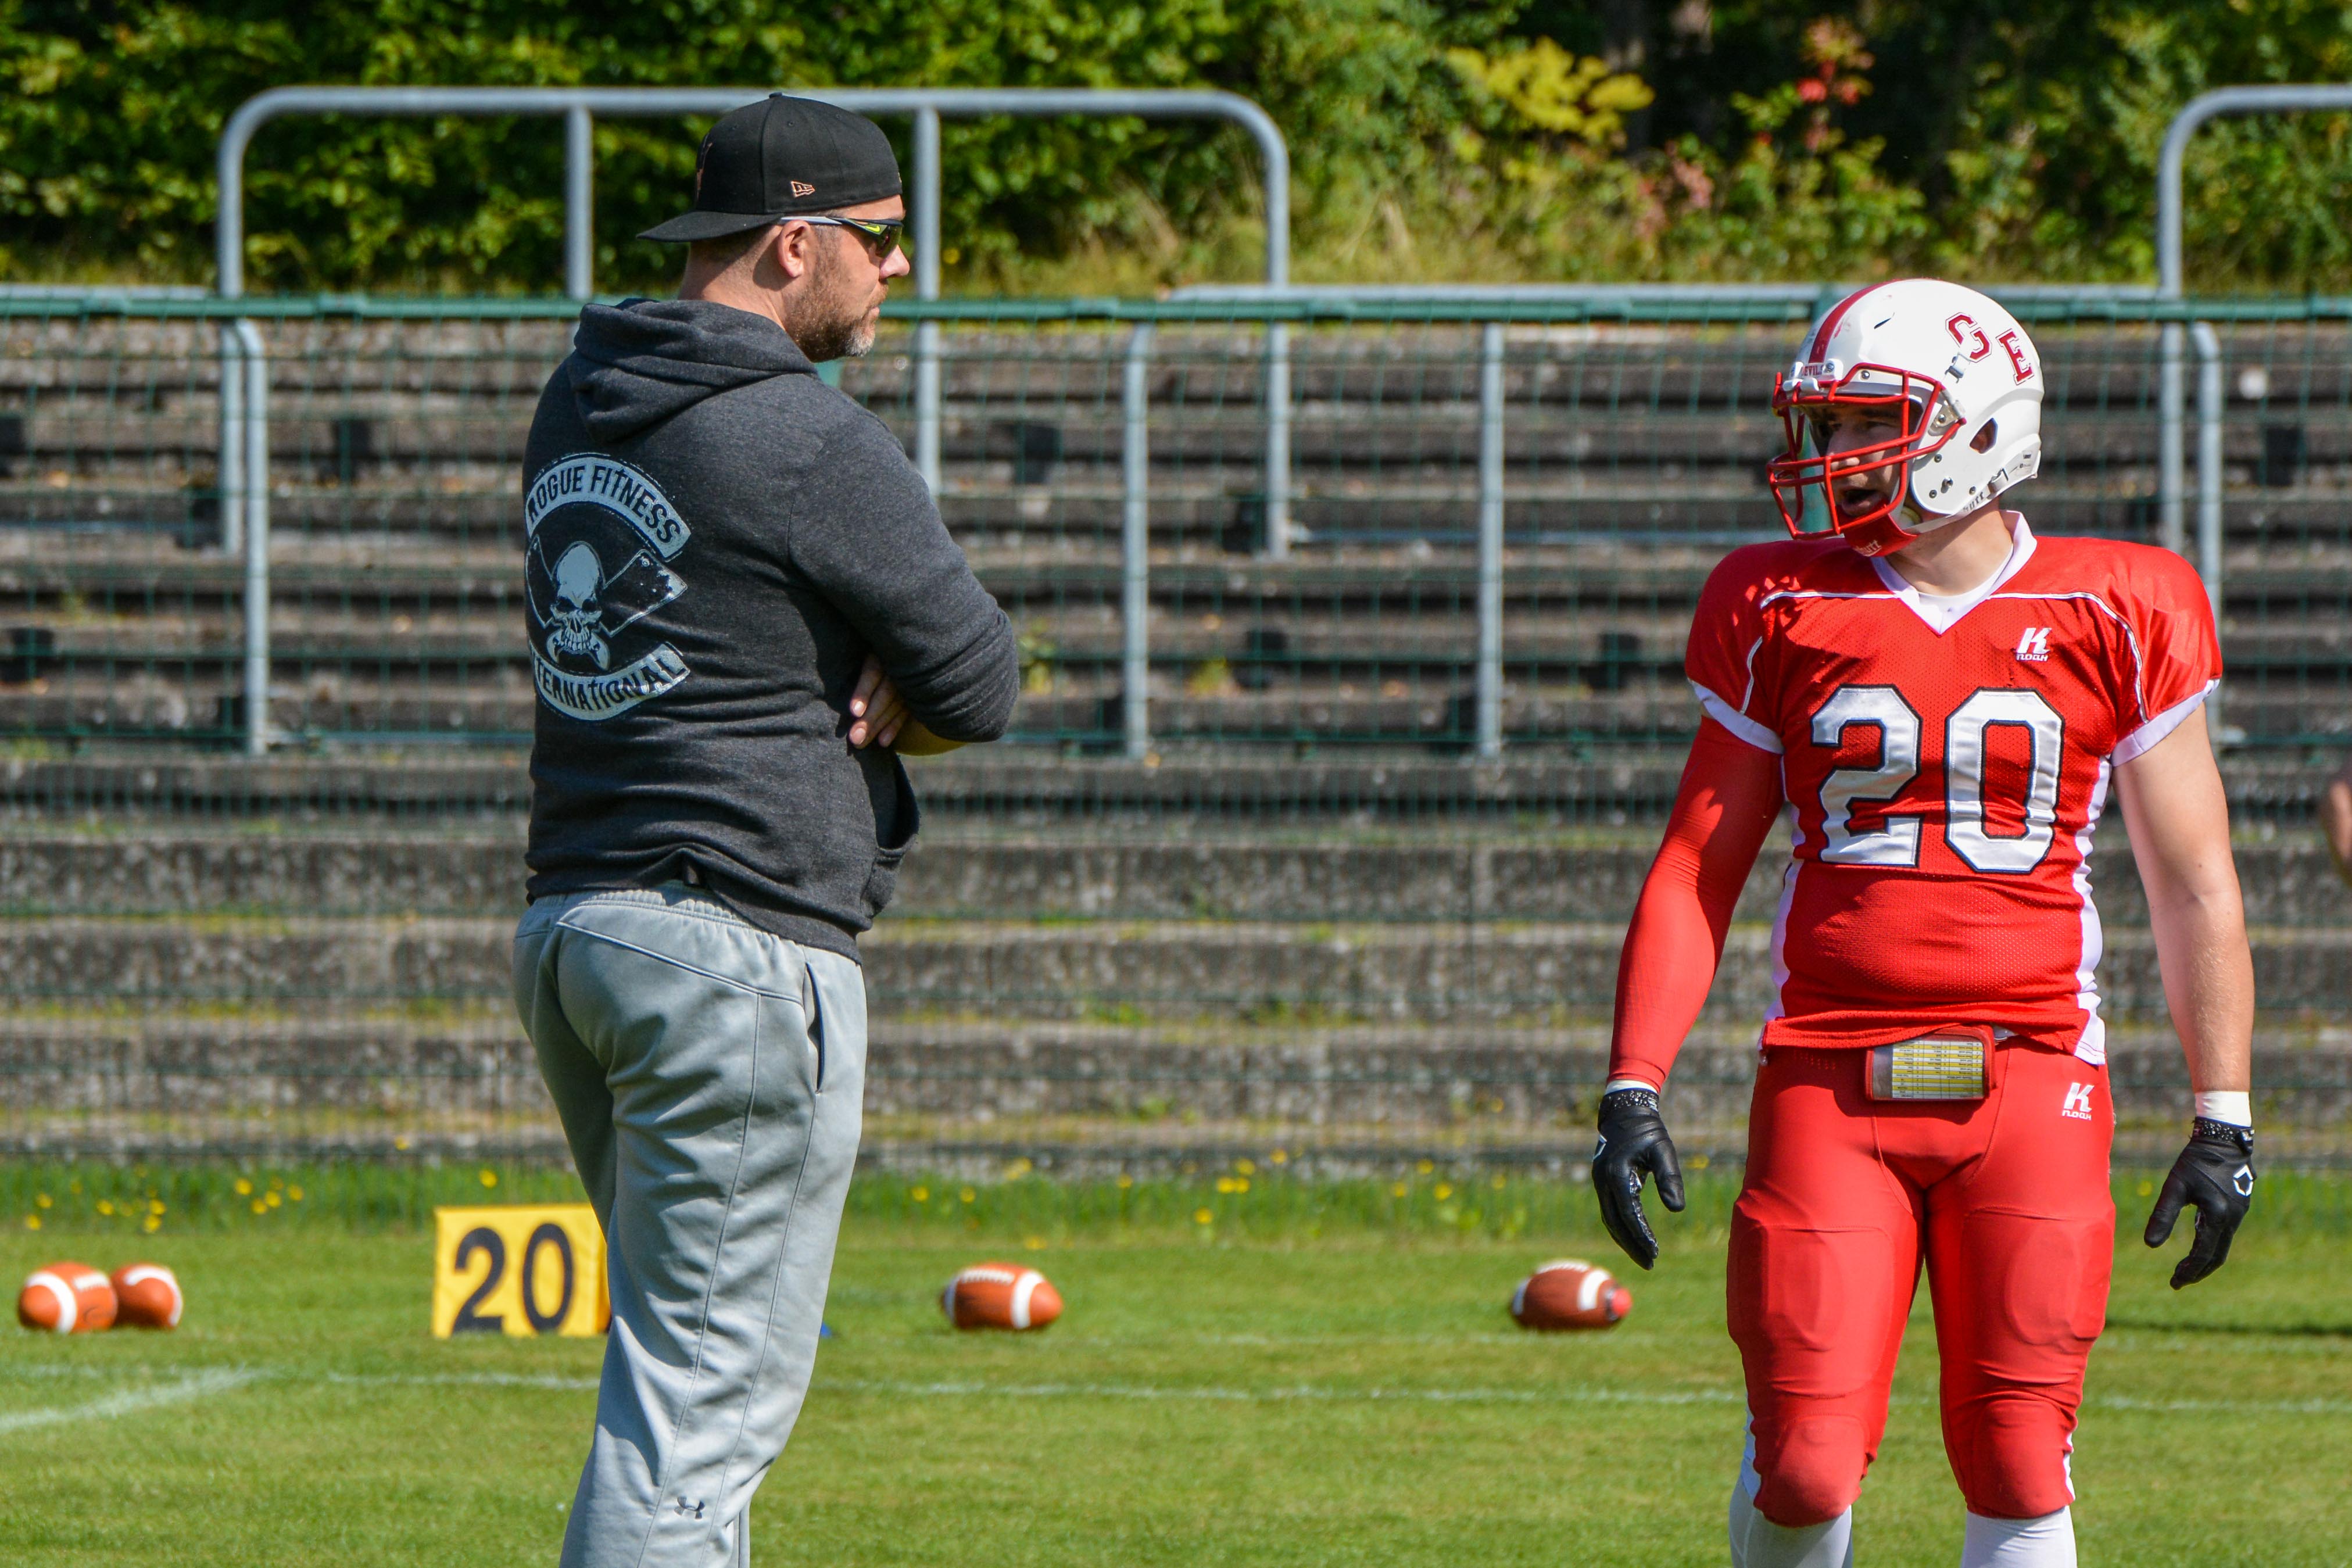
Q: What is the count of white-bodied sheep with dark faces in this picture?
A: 0